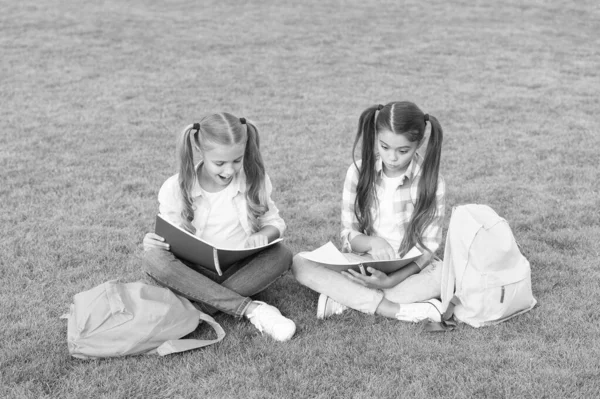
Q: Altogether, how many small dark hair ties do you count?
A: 4